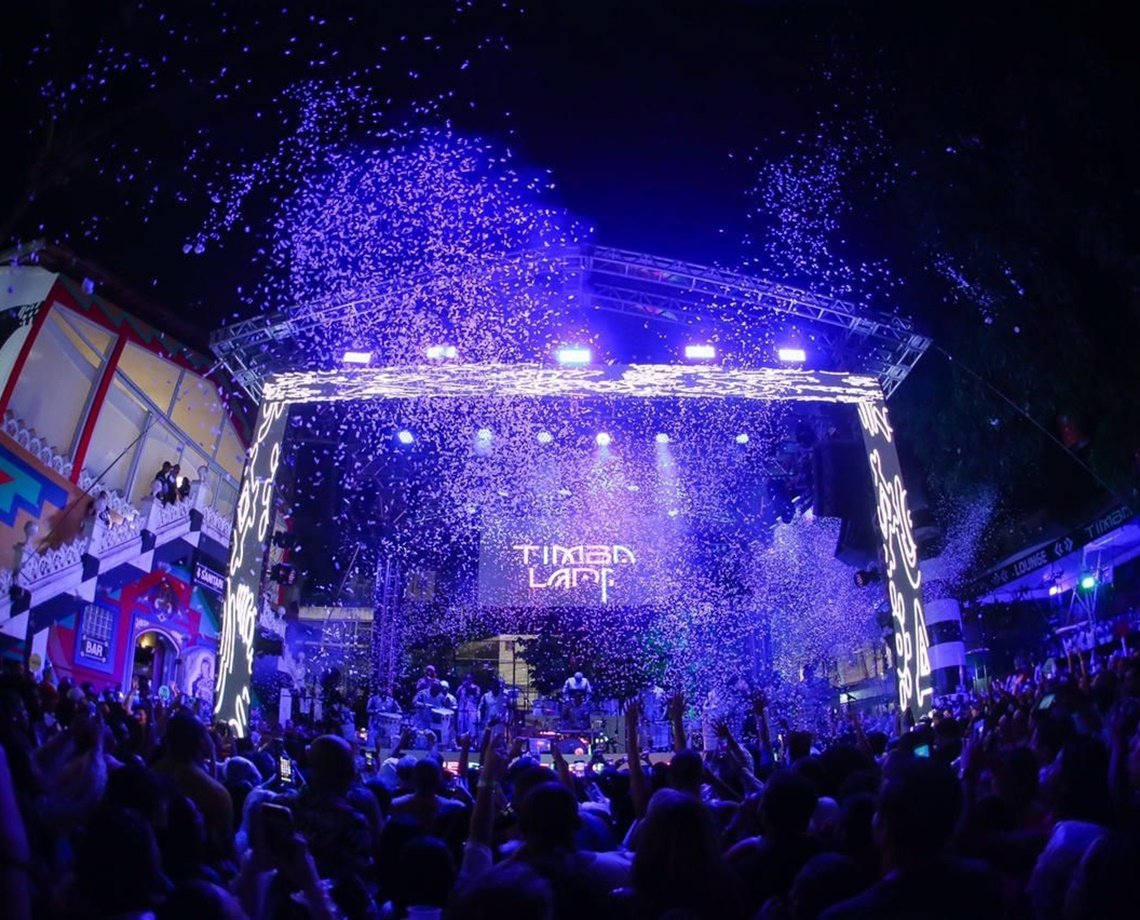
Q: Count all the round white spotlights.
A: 6